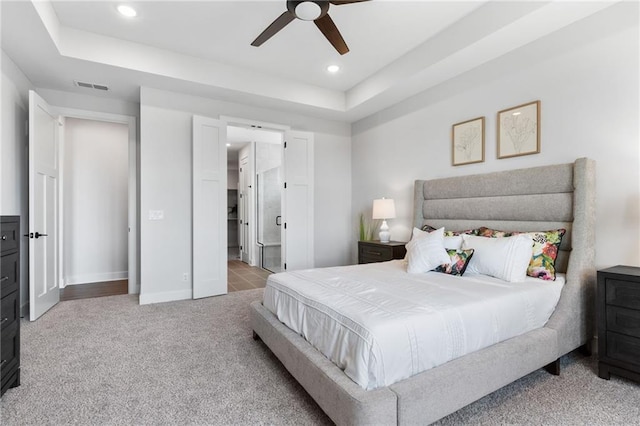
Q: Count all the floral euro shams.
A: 2